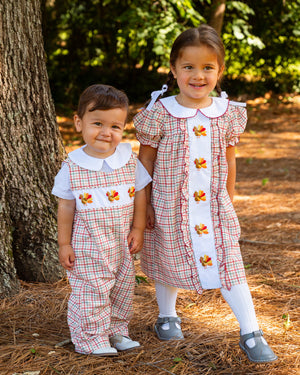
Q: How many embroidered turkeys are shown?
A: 8